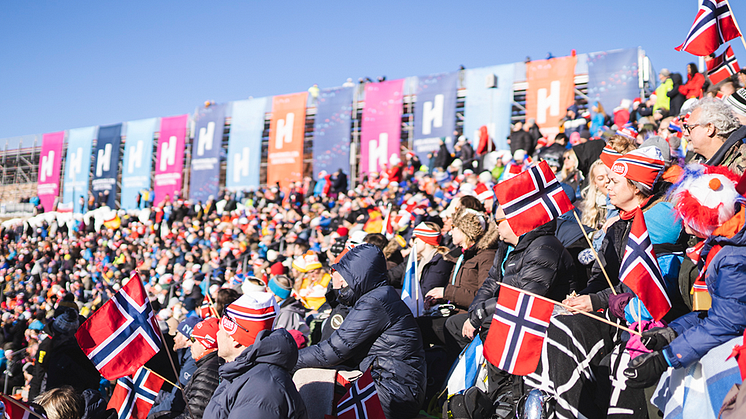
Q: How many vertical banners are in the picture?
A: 14